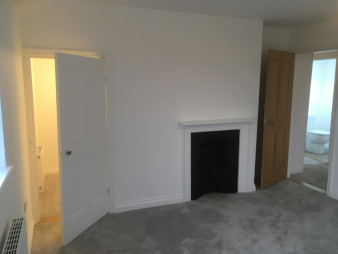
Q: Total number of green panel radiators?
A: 0